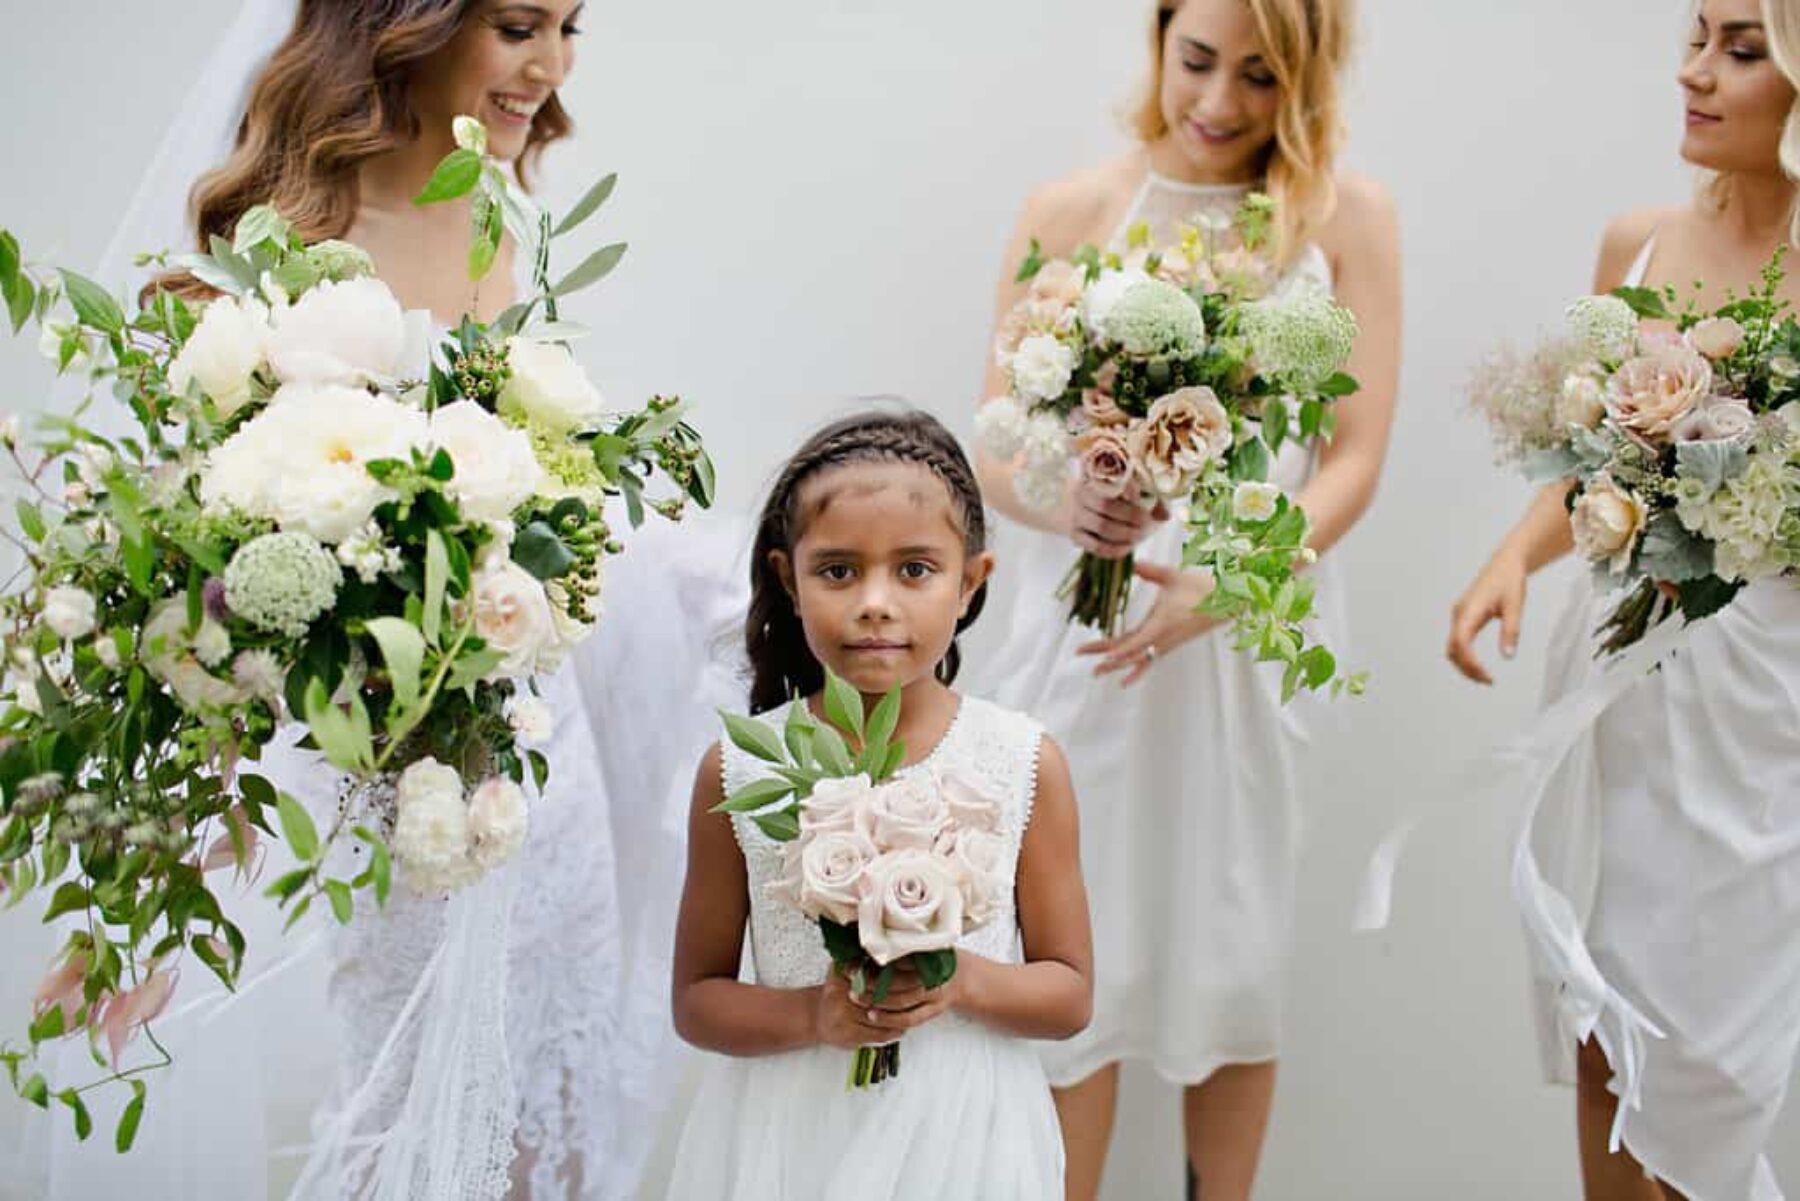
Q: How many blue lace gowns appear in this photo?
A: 0